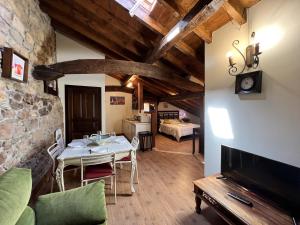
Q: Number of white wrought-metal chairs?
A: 4